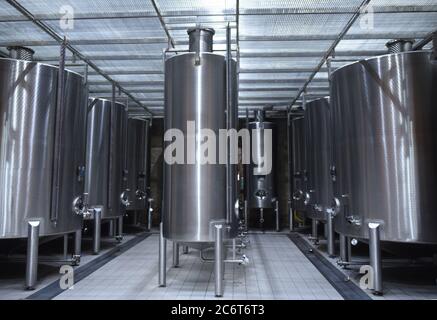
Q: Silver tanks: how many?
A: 8